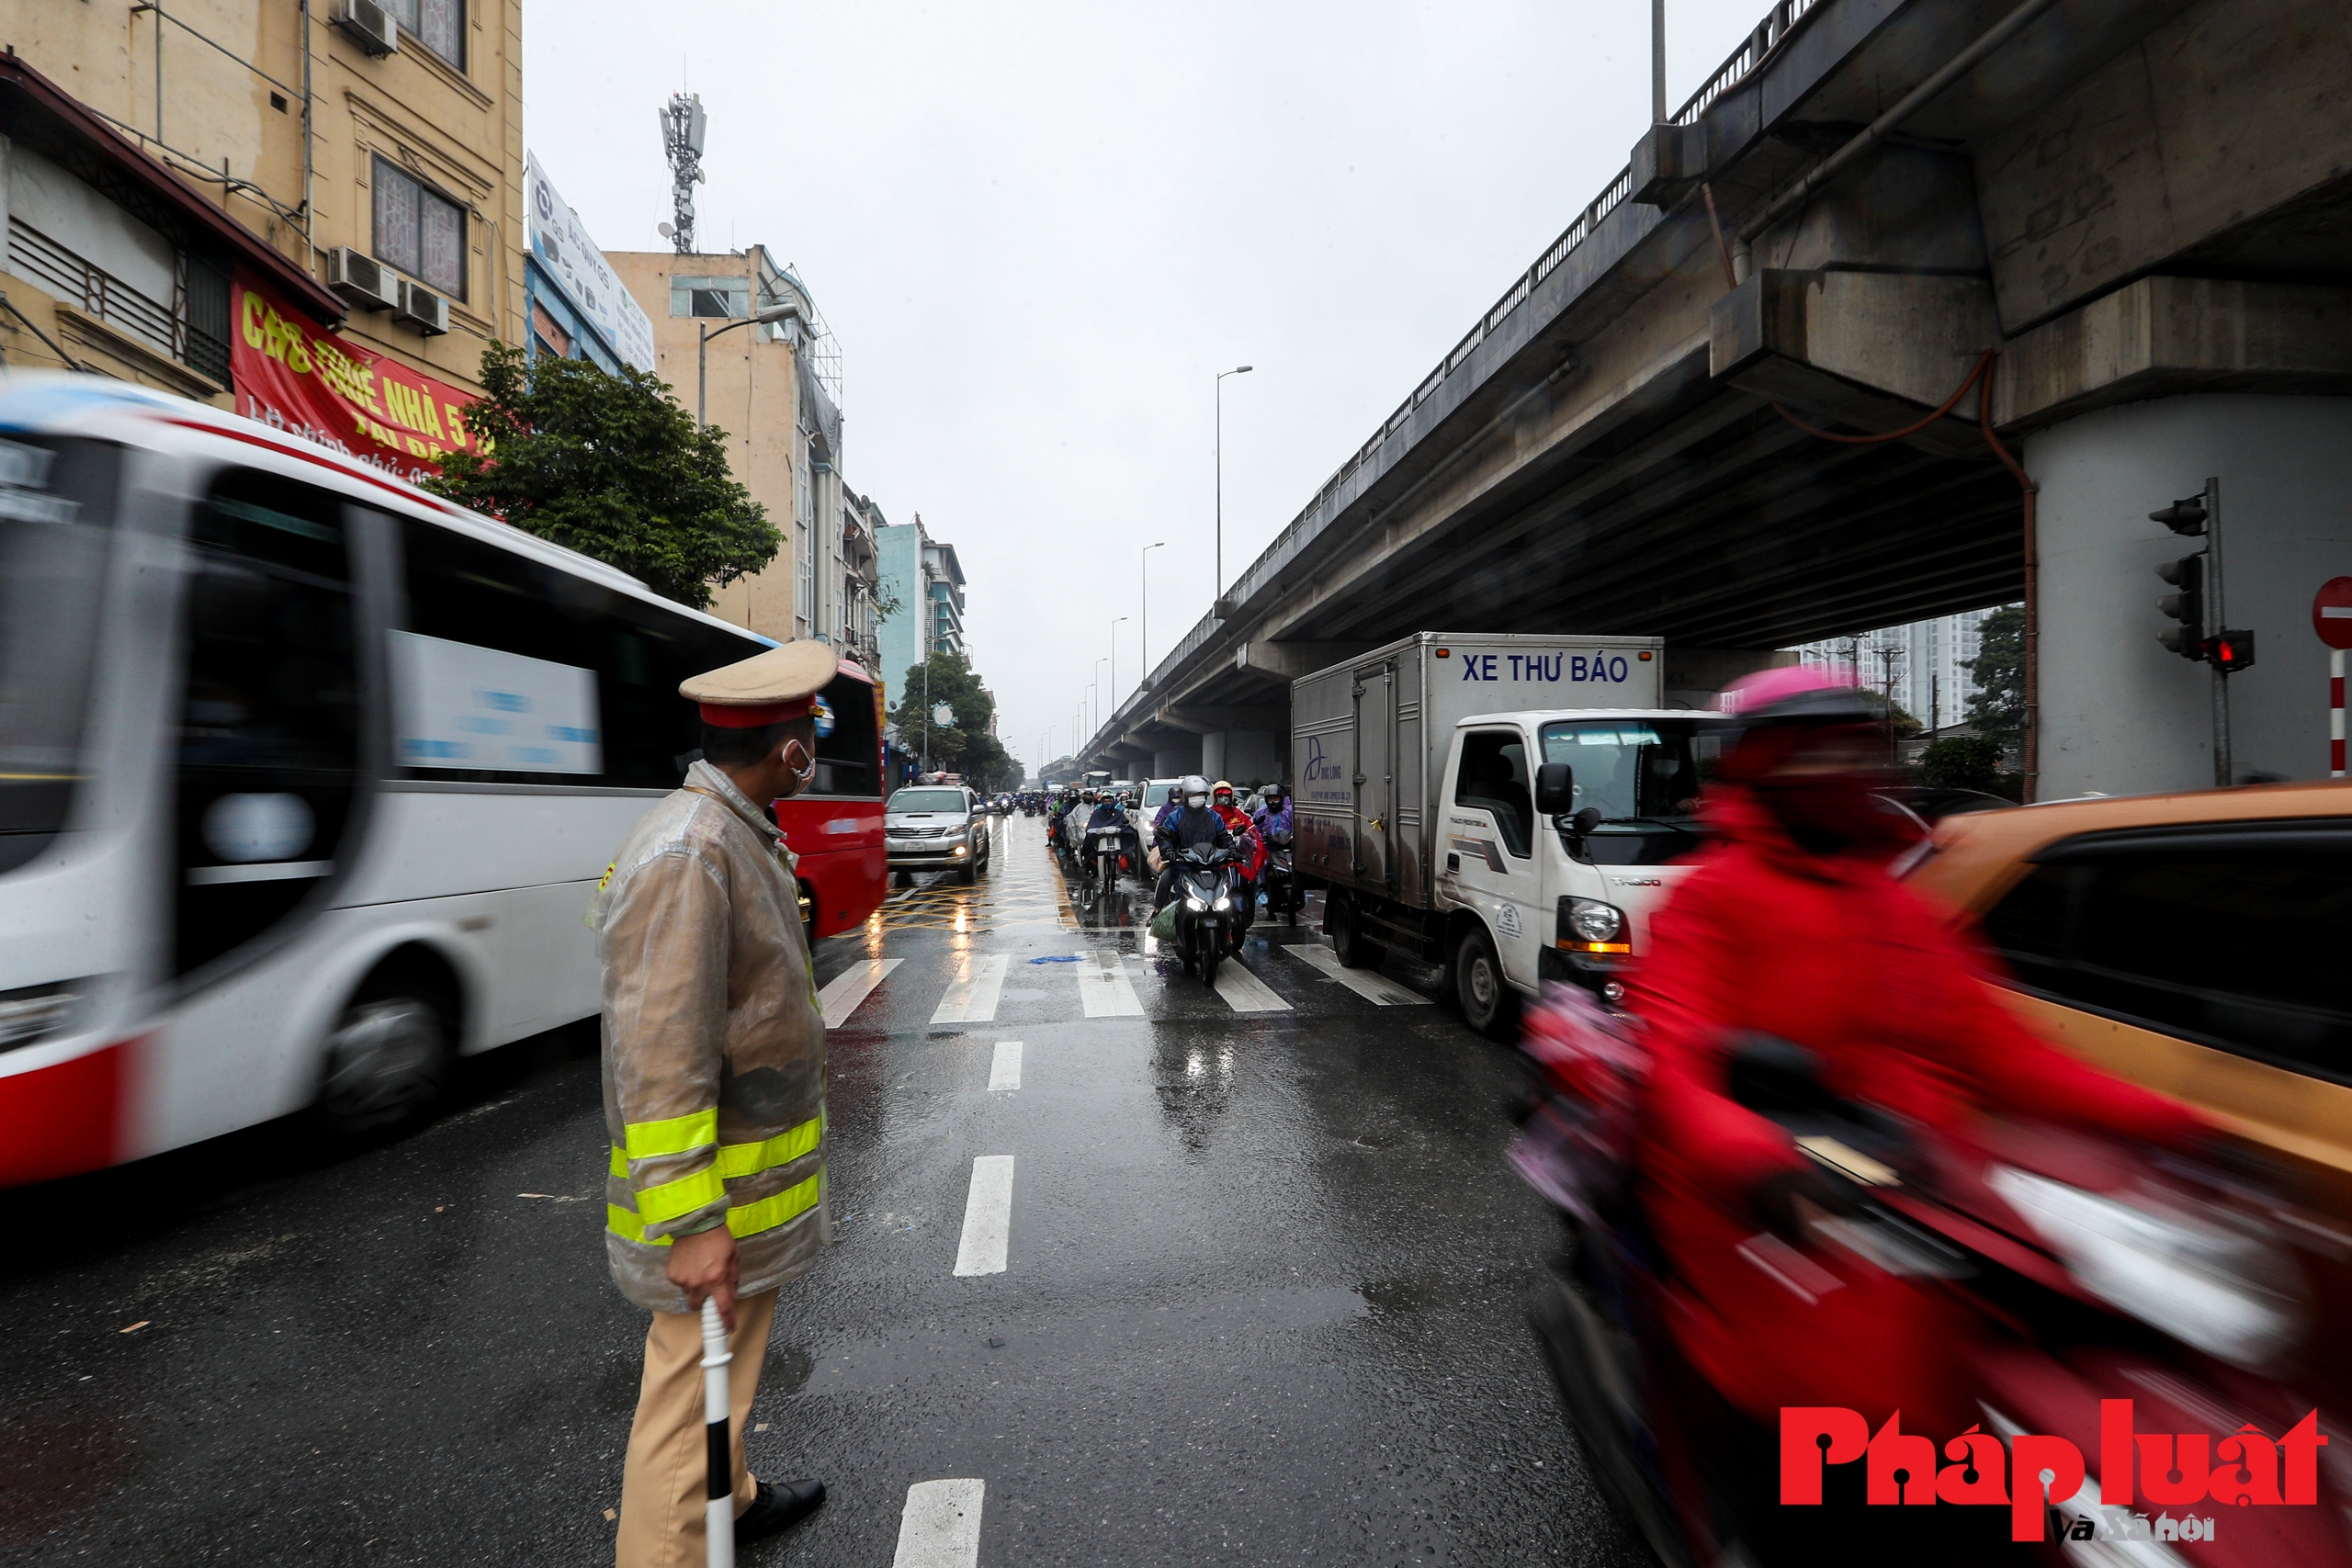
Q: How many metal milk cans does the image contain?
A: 0